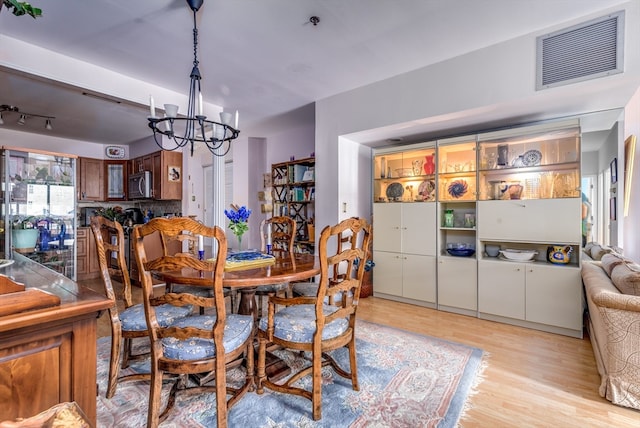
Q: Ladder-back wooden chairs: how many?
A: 6